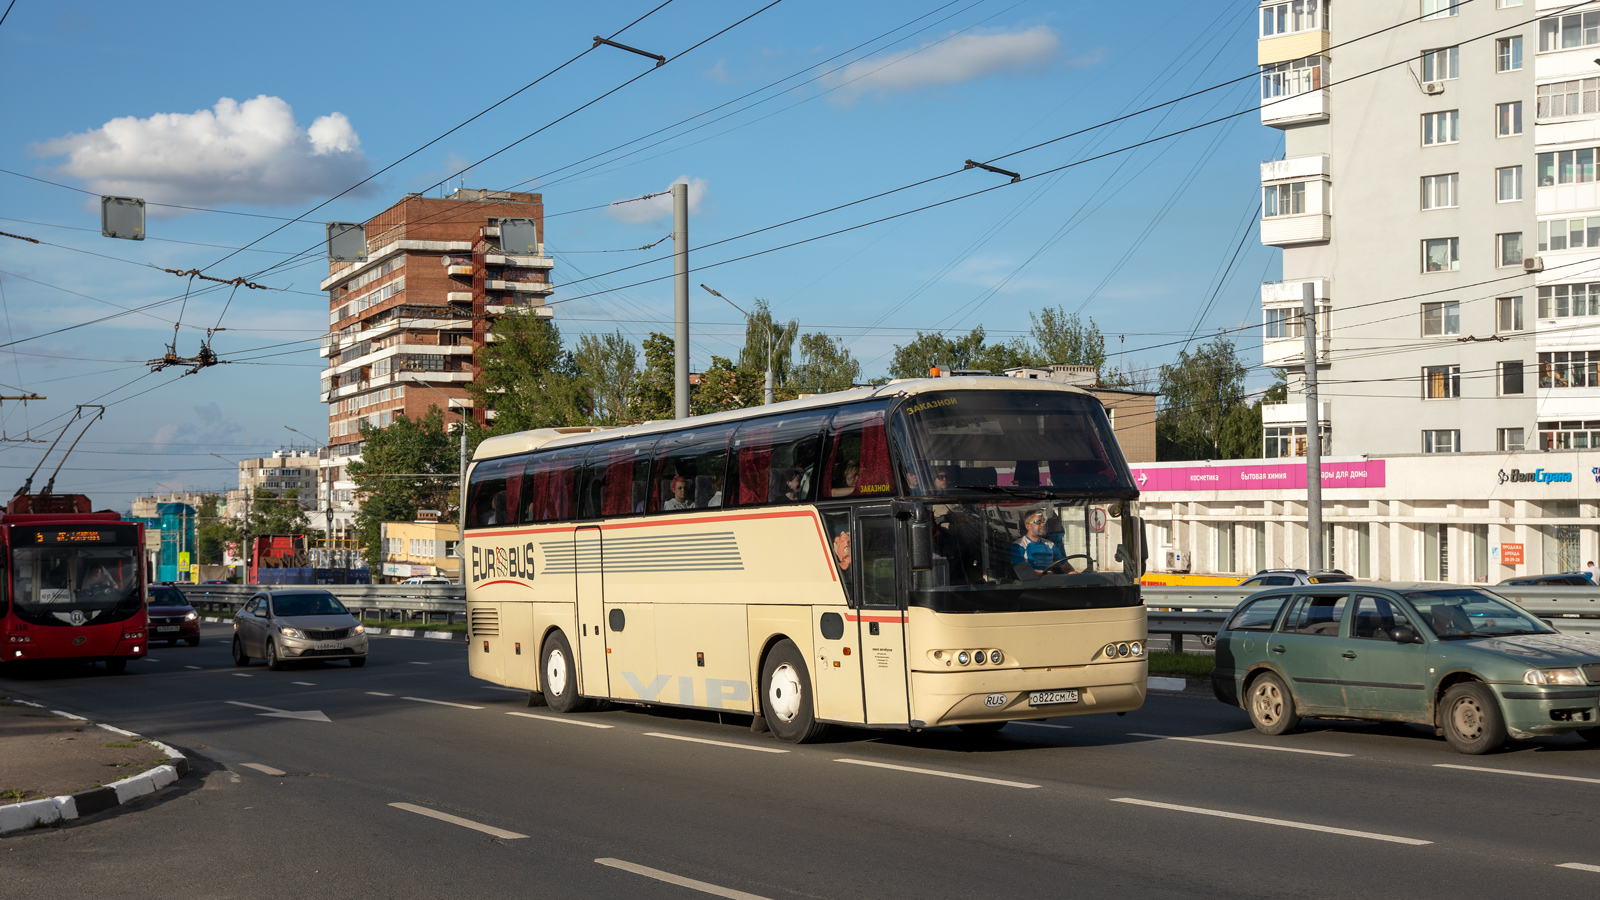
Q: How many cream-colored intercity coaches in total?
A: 1